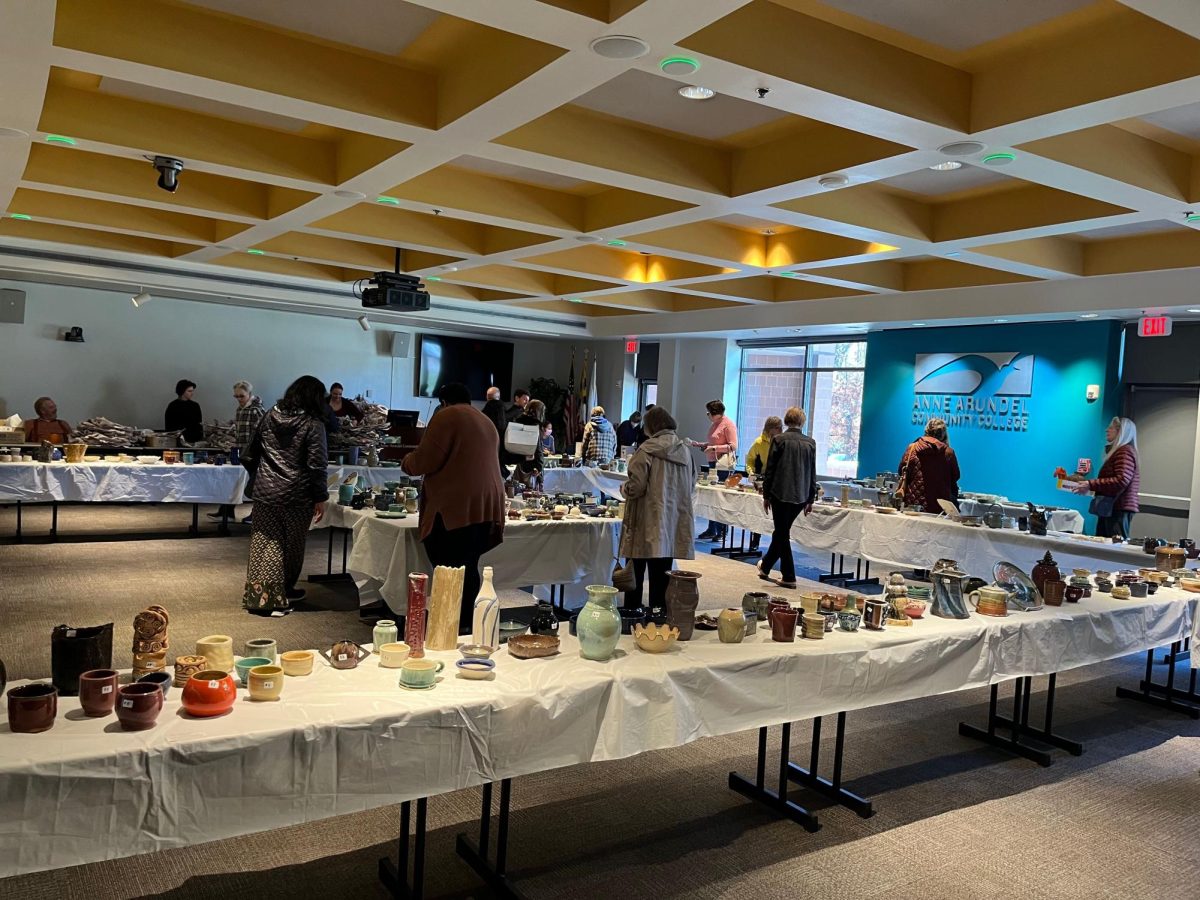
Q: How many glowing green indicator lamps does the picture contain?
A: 11